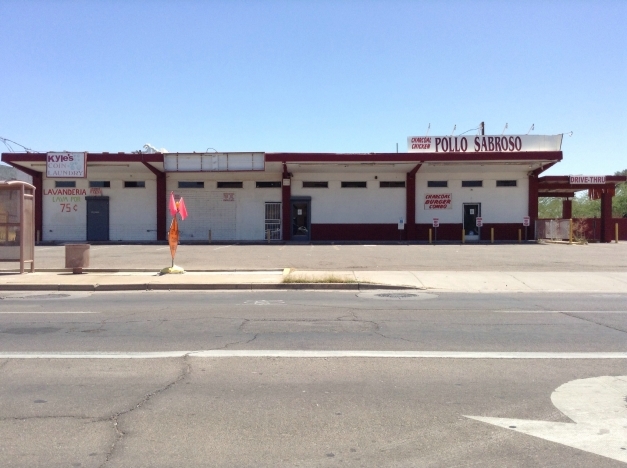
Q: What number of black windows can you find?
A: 12